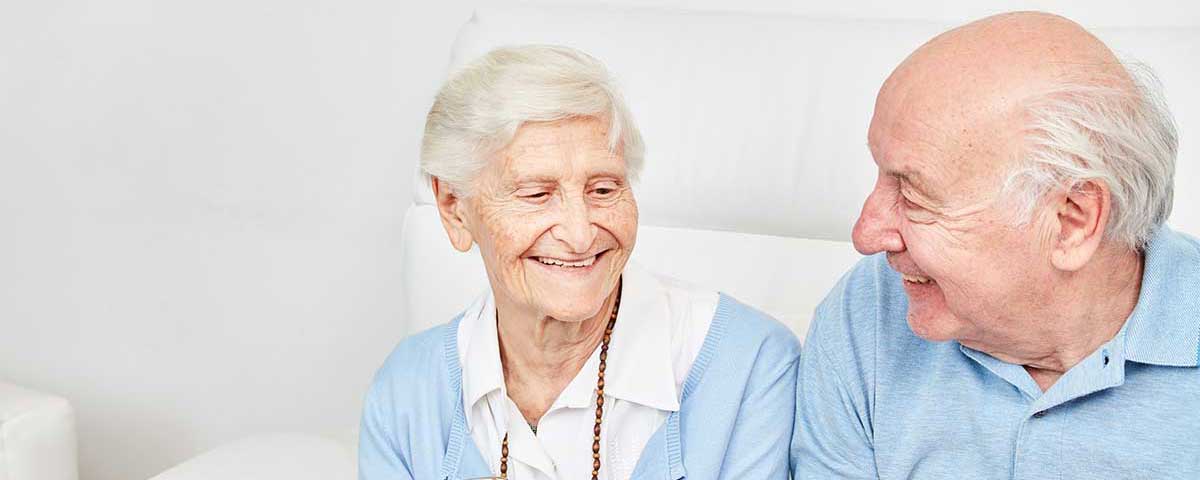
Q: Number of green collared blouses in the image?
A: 0